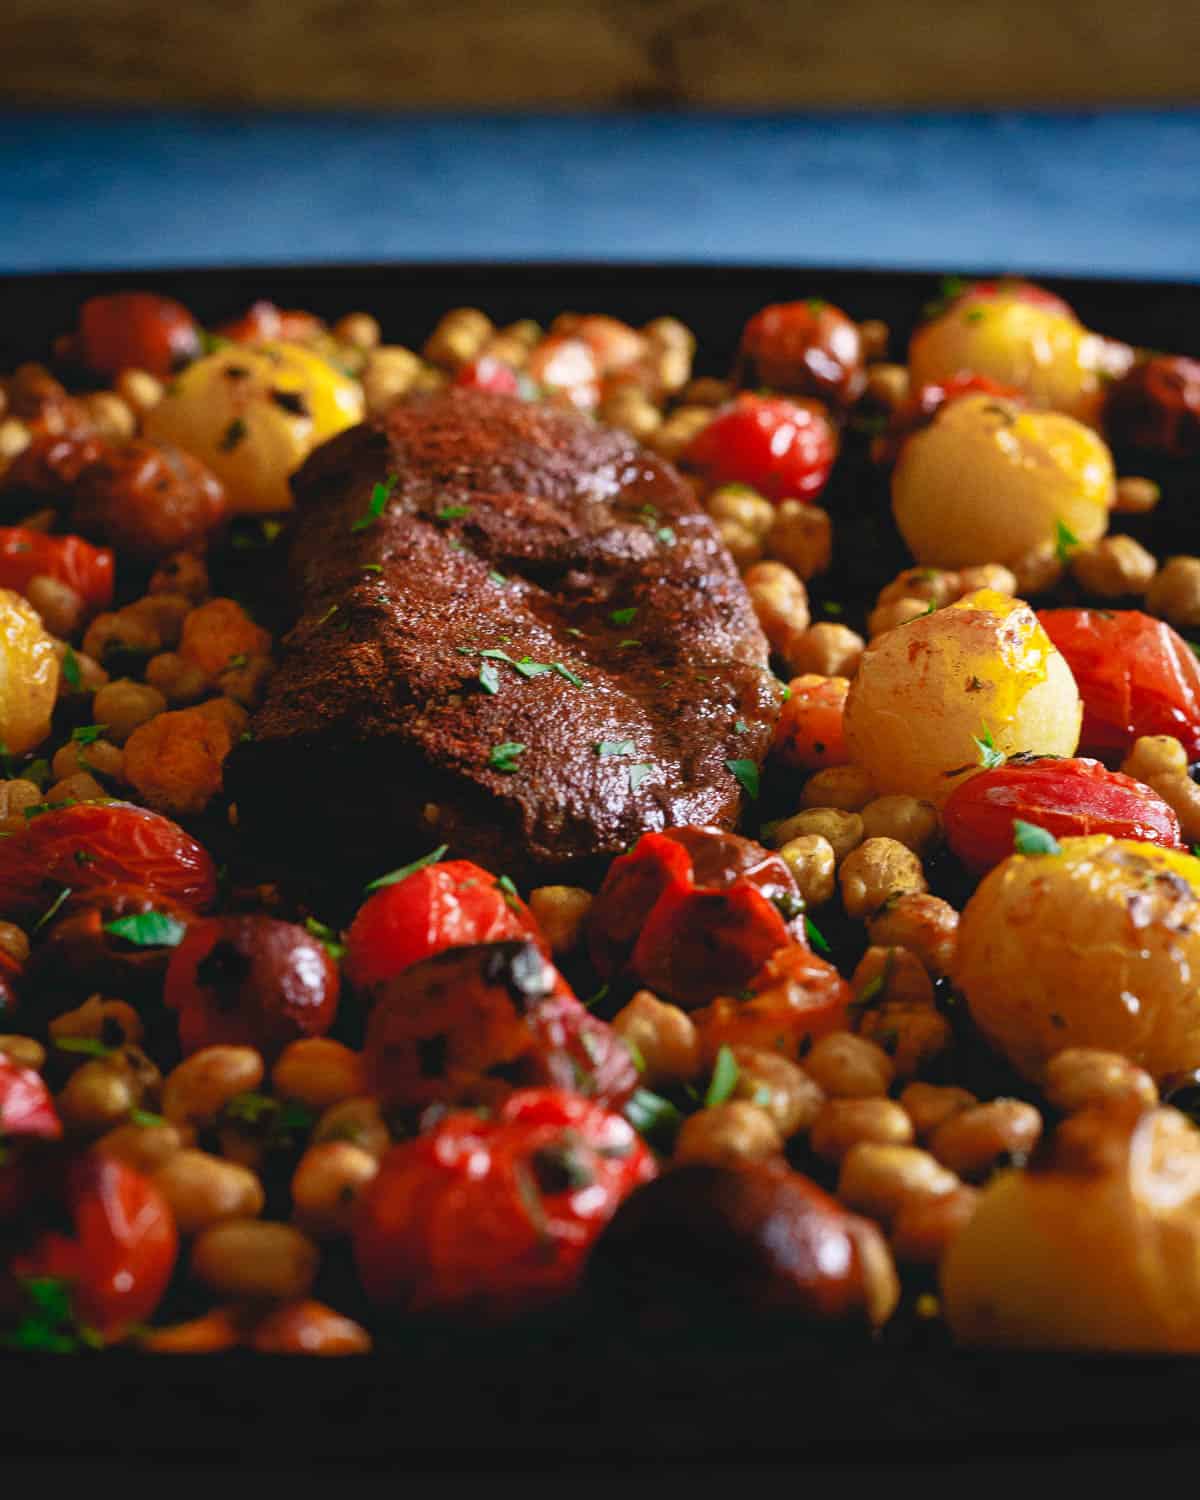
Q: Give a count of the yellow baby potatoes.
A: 7